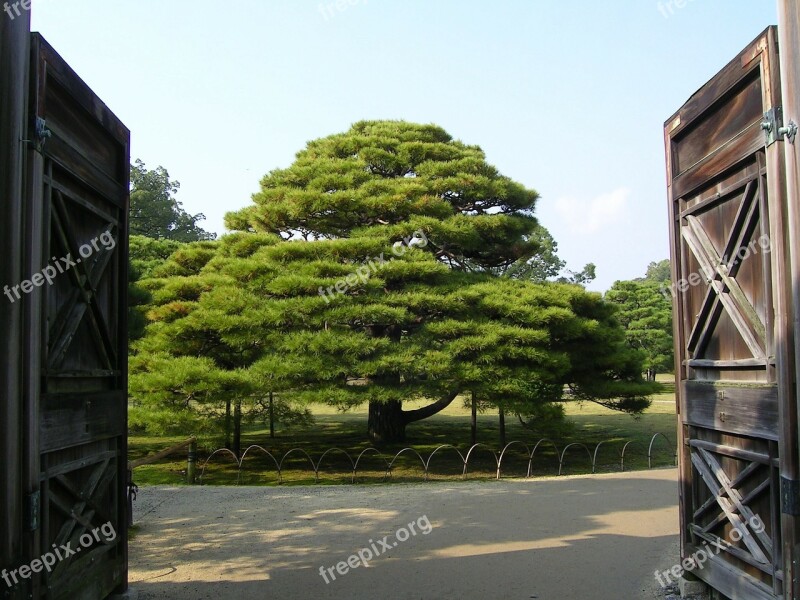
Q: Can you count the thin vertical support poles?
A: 5